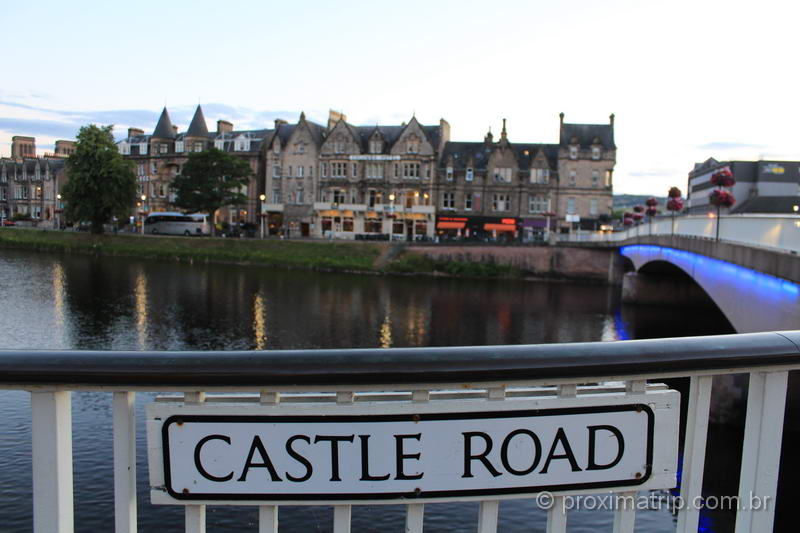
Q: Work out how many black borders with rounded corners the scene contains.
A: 1